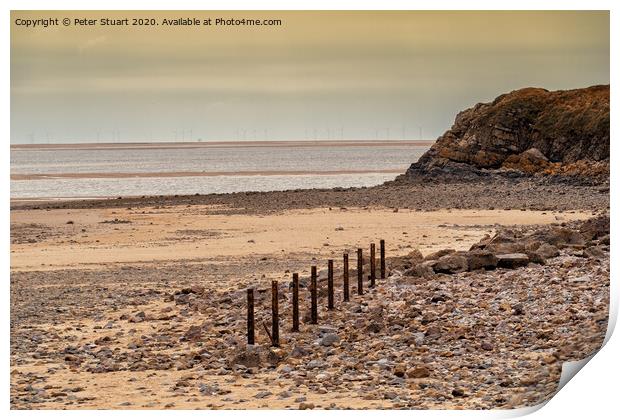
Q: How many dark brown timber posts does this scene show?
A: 9